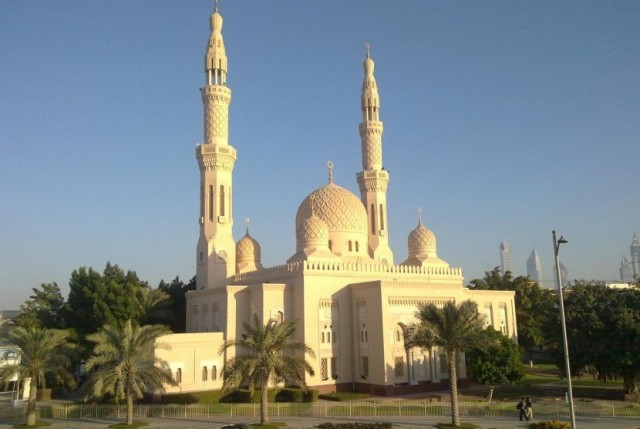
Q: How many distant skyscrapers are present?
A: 5